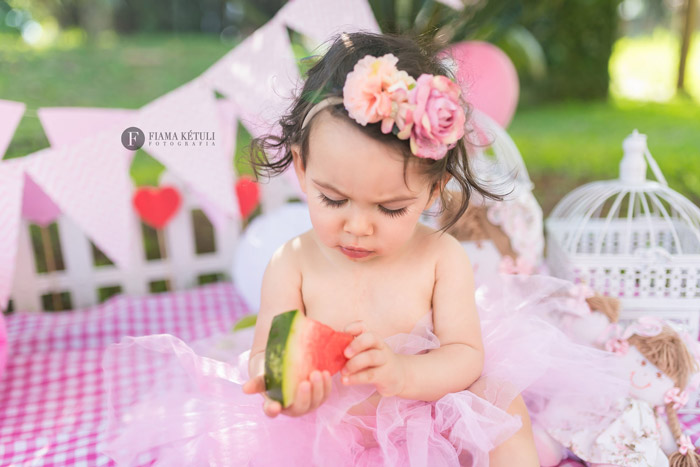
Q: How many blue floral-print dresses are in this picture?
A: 0